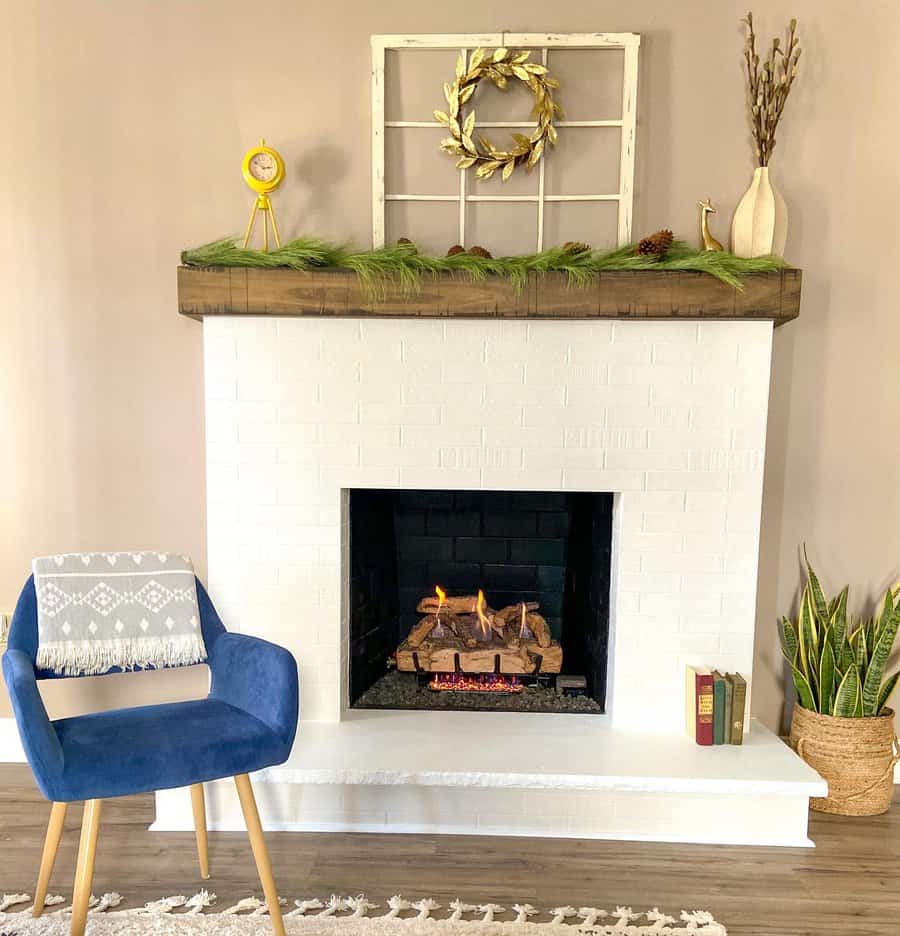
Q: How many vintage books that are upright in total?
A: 4